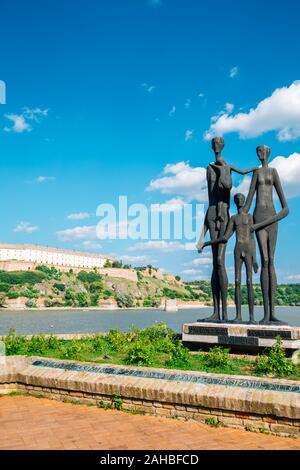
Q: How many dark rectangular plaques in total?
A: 3